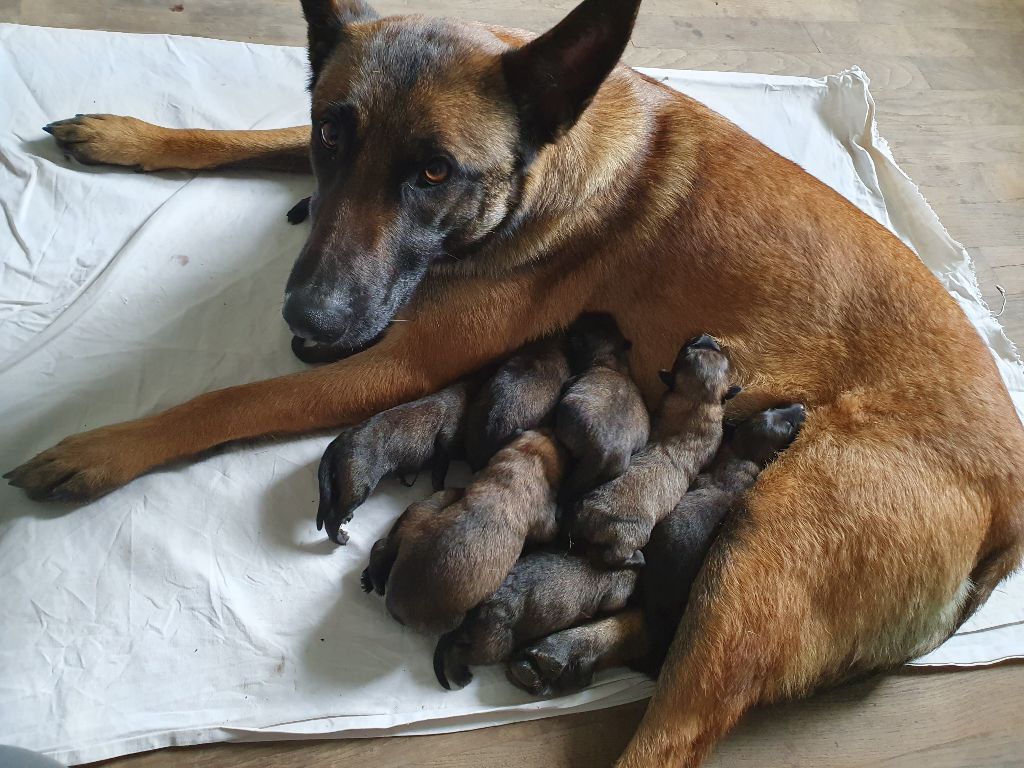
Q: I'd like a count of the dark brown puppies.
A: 8